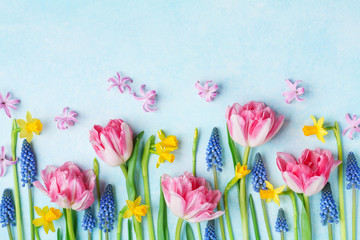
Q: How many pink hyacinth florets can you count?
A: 8